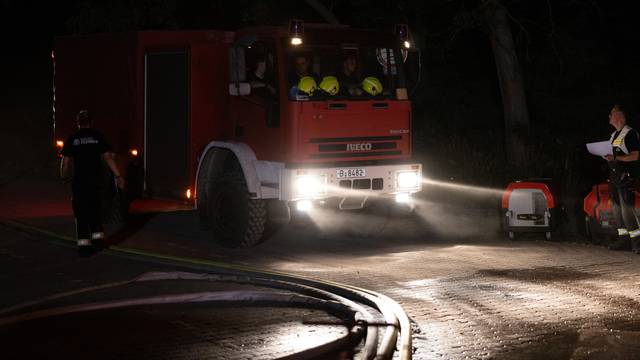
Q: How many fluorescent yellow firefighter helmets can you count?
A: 3